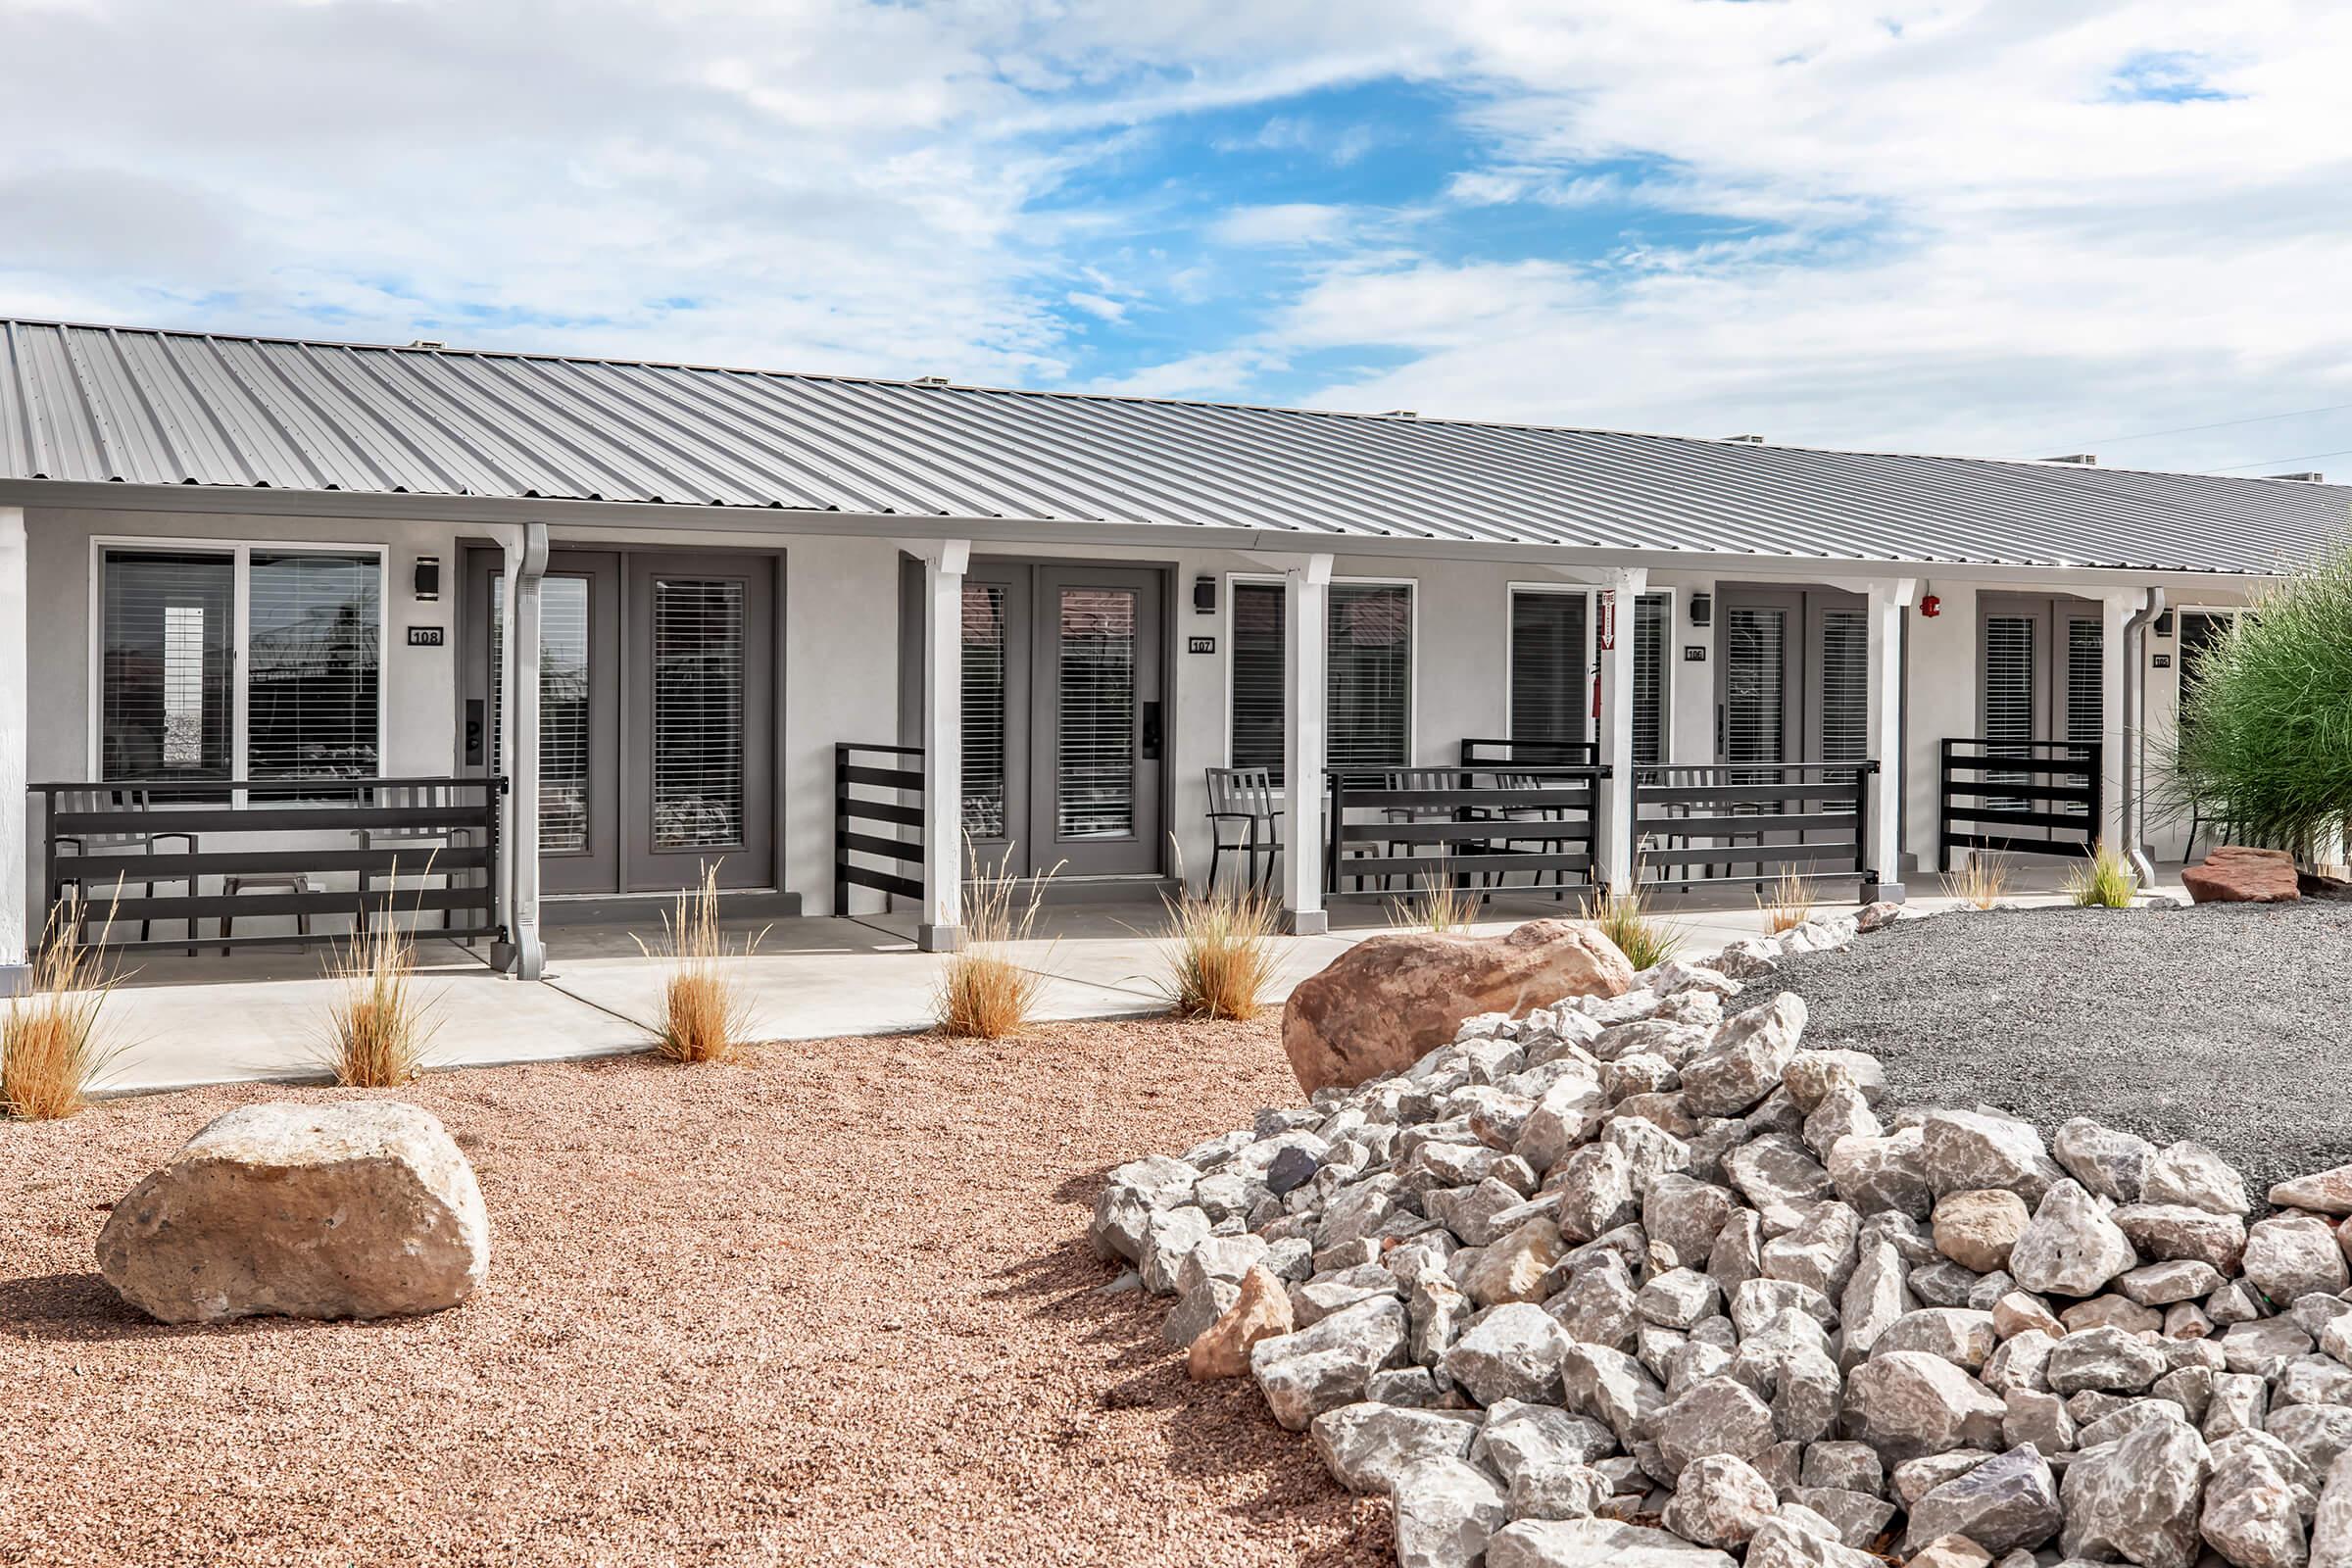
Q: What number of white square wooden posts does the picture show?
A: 7